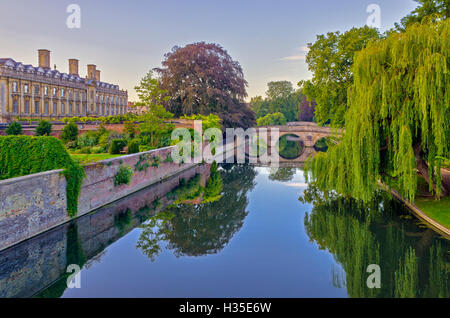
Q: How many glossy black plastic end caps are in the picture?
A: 0